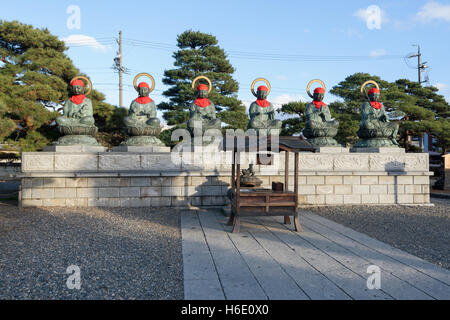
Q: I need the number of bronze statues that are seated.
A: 6